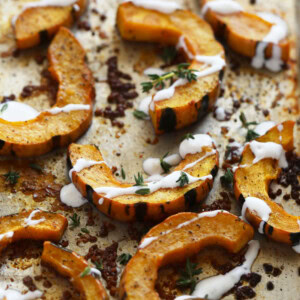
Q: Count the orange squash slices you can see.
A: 9